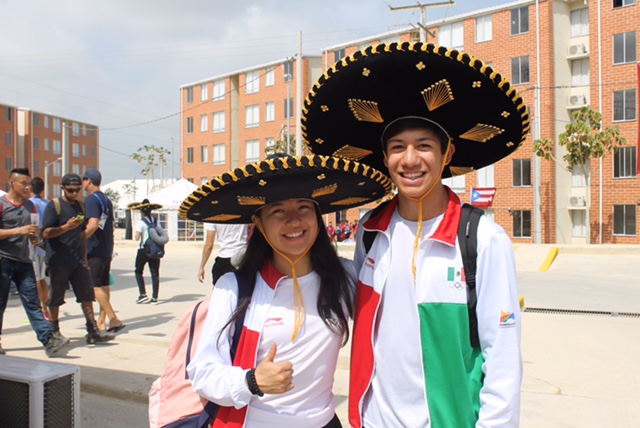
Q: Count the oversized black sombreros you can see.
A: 3